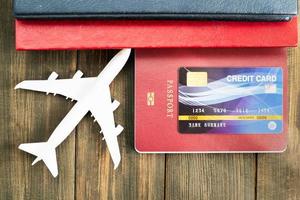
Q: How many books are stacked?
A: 2